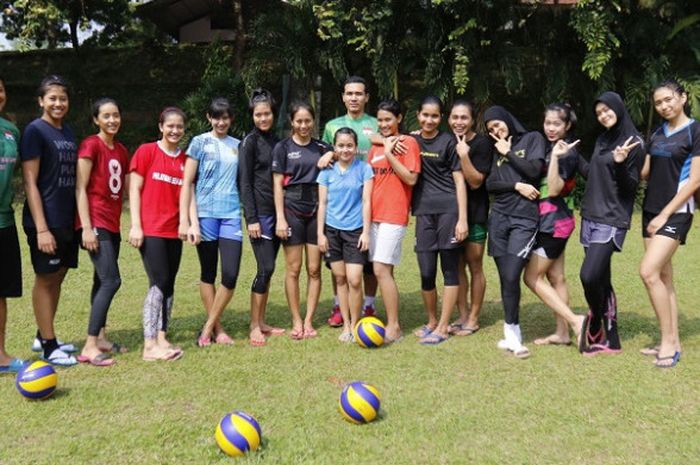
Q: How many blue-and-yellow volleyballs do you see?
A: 4